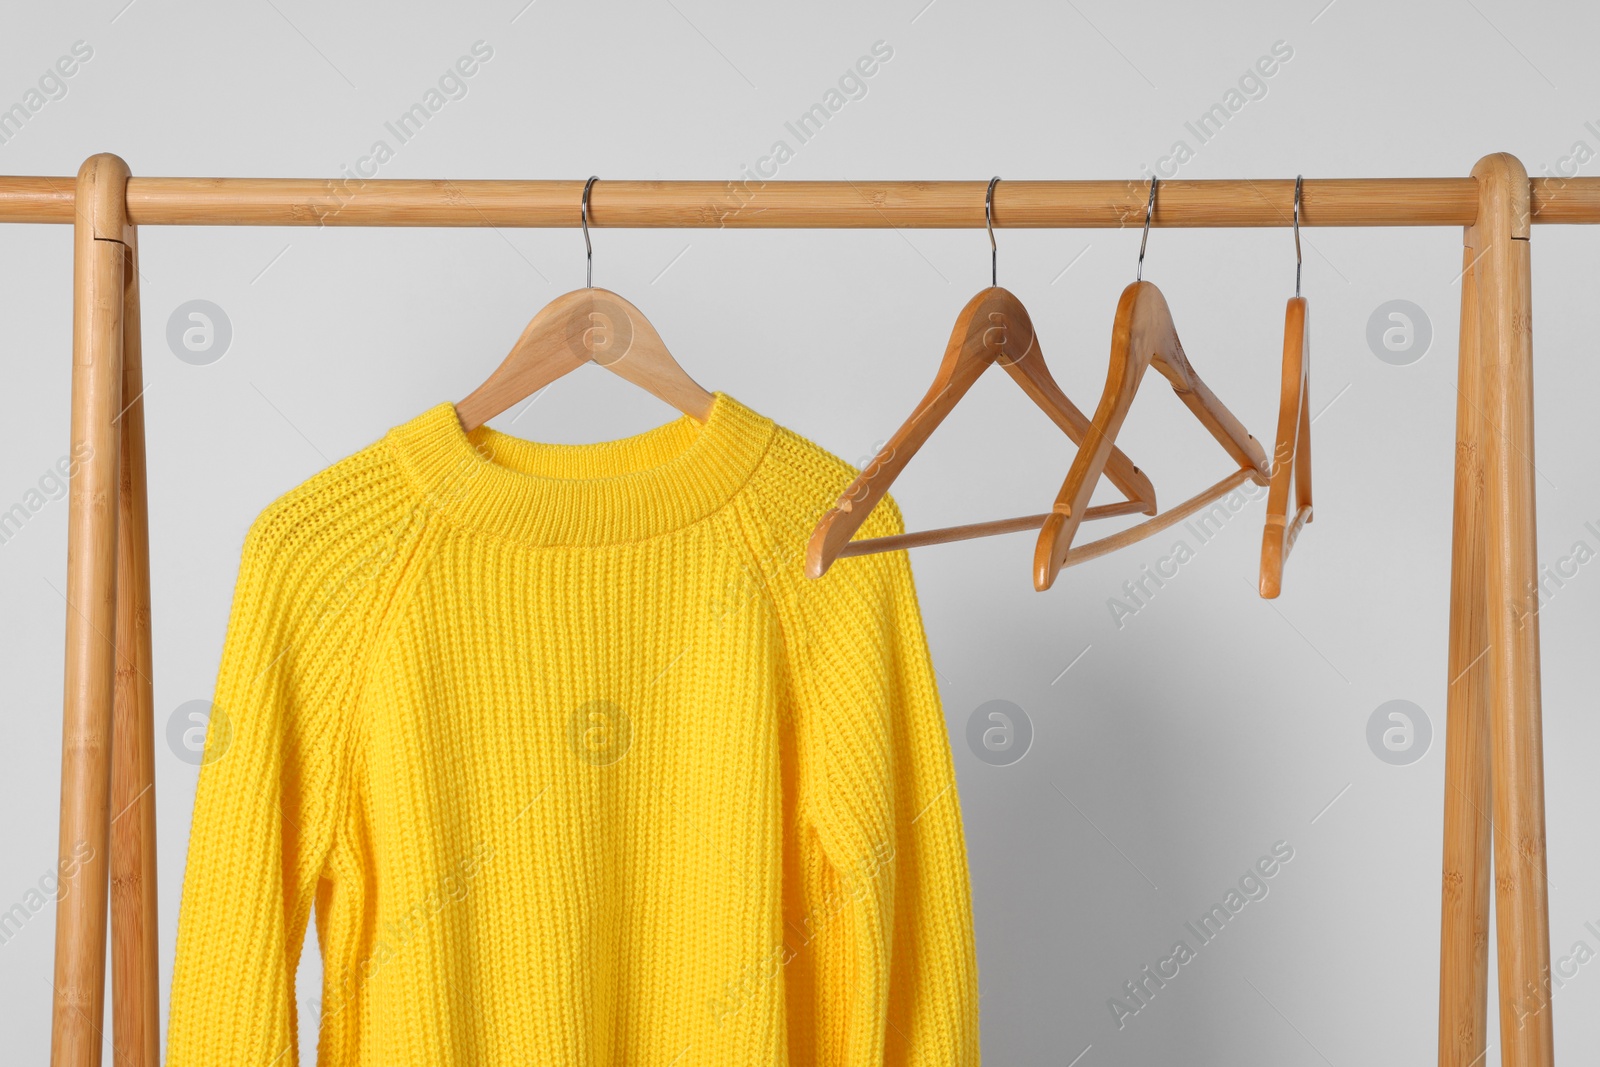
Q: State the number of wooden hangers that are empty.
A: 3